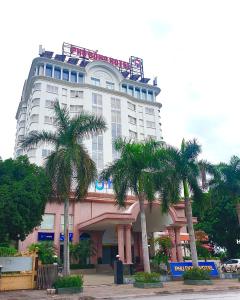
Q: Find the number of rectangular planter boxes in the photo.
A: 3